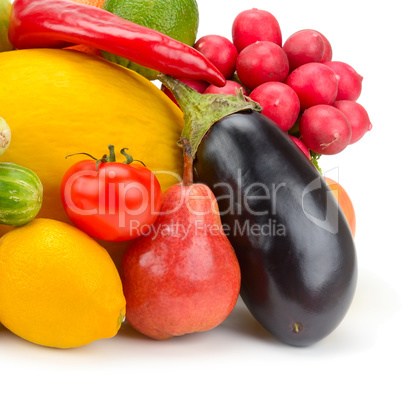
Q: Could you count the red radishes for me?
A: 13